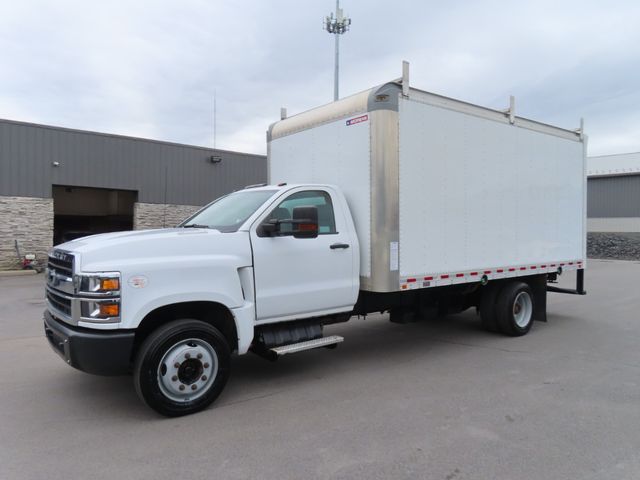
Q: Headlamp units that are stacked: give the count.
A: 2